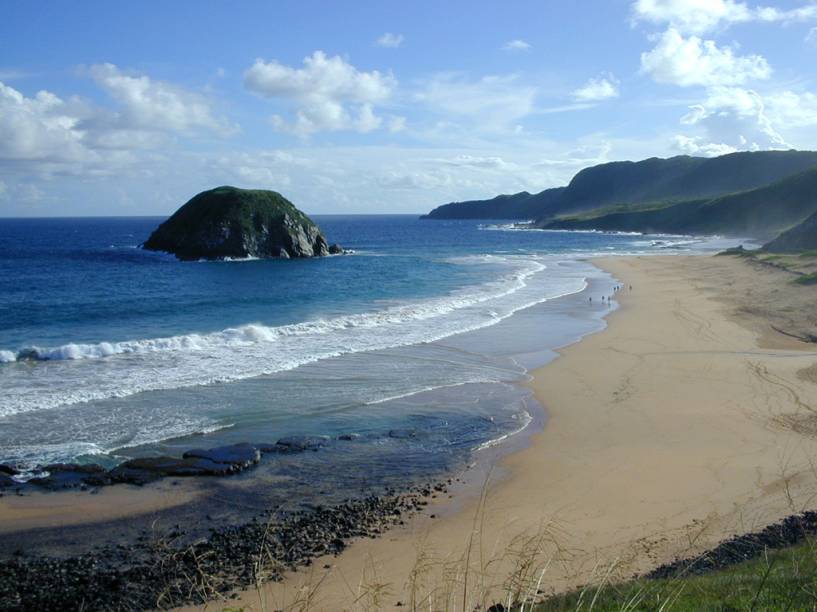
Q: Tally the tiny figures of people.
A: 6